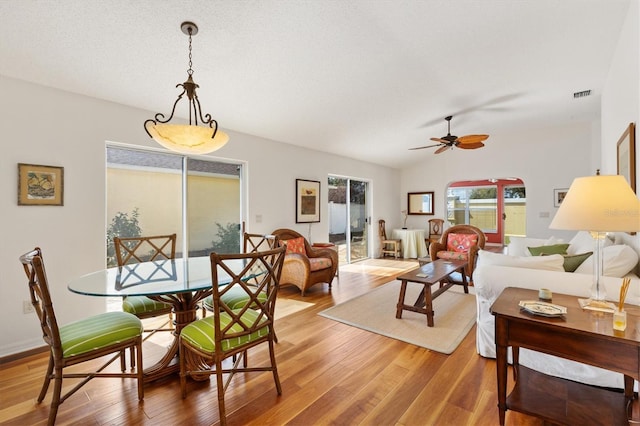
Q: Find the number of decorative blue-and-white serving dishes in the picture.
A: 1